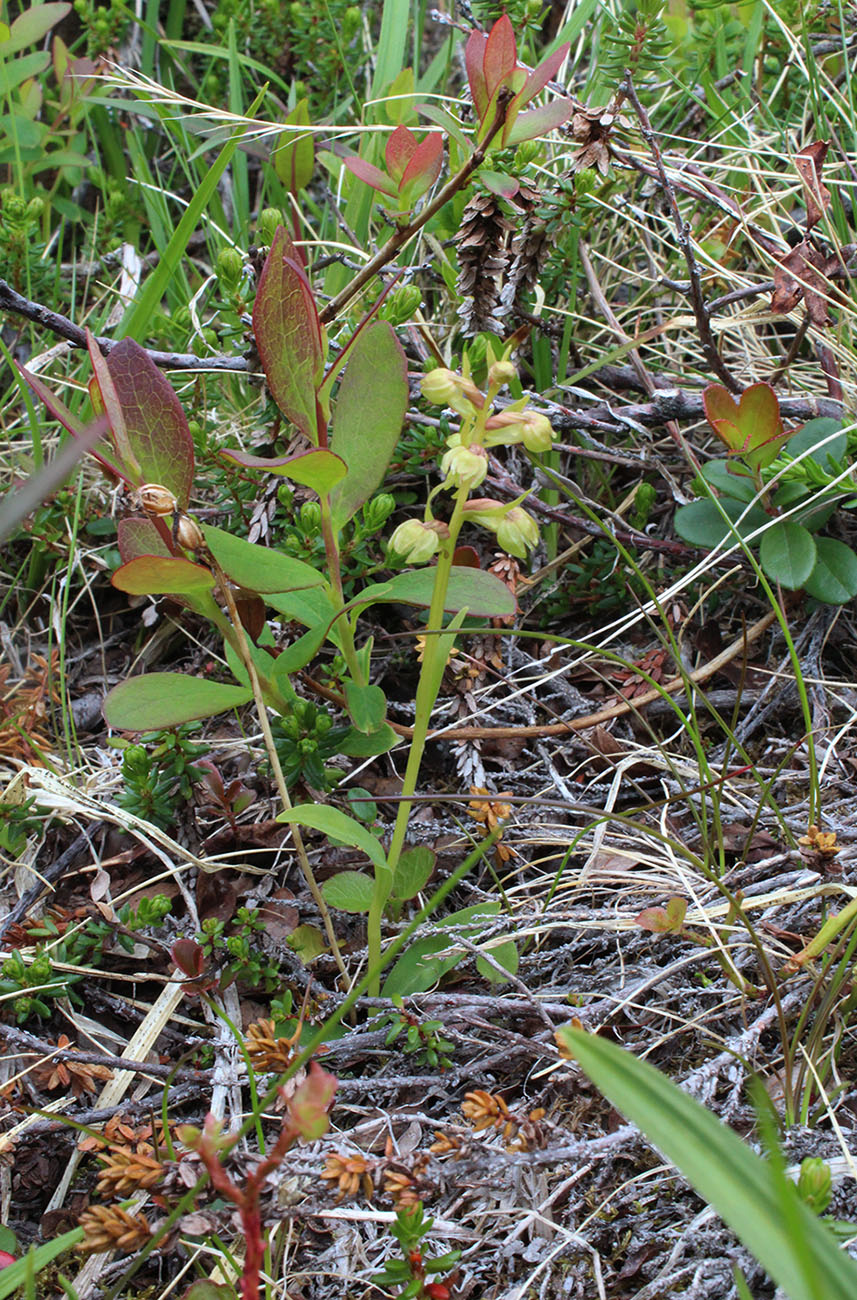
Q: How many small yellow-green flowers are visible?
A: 6